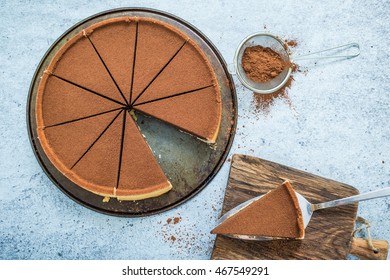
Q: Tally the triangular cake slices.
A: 10